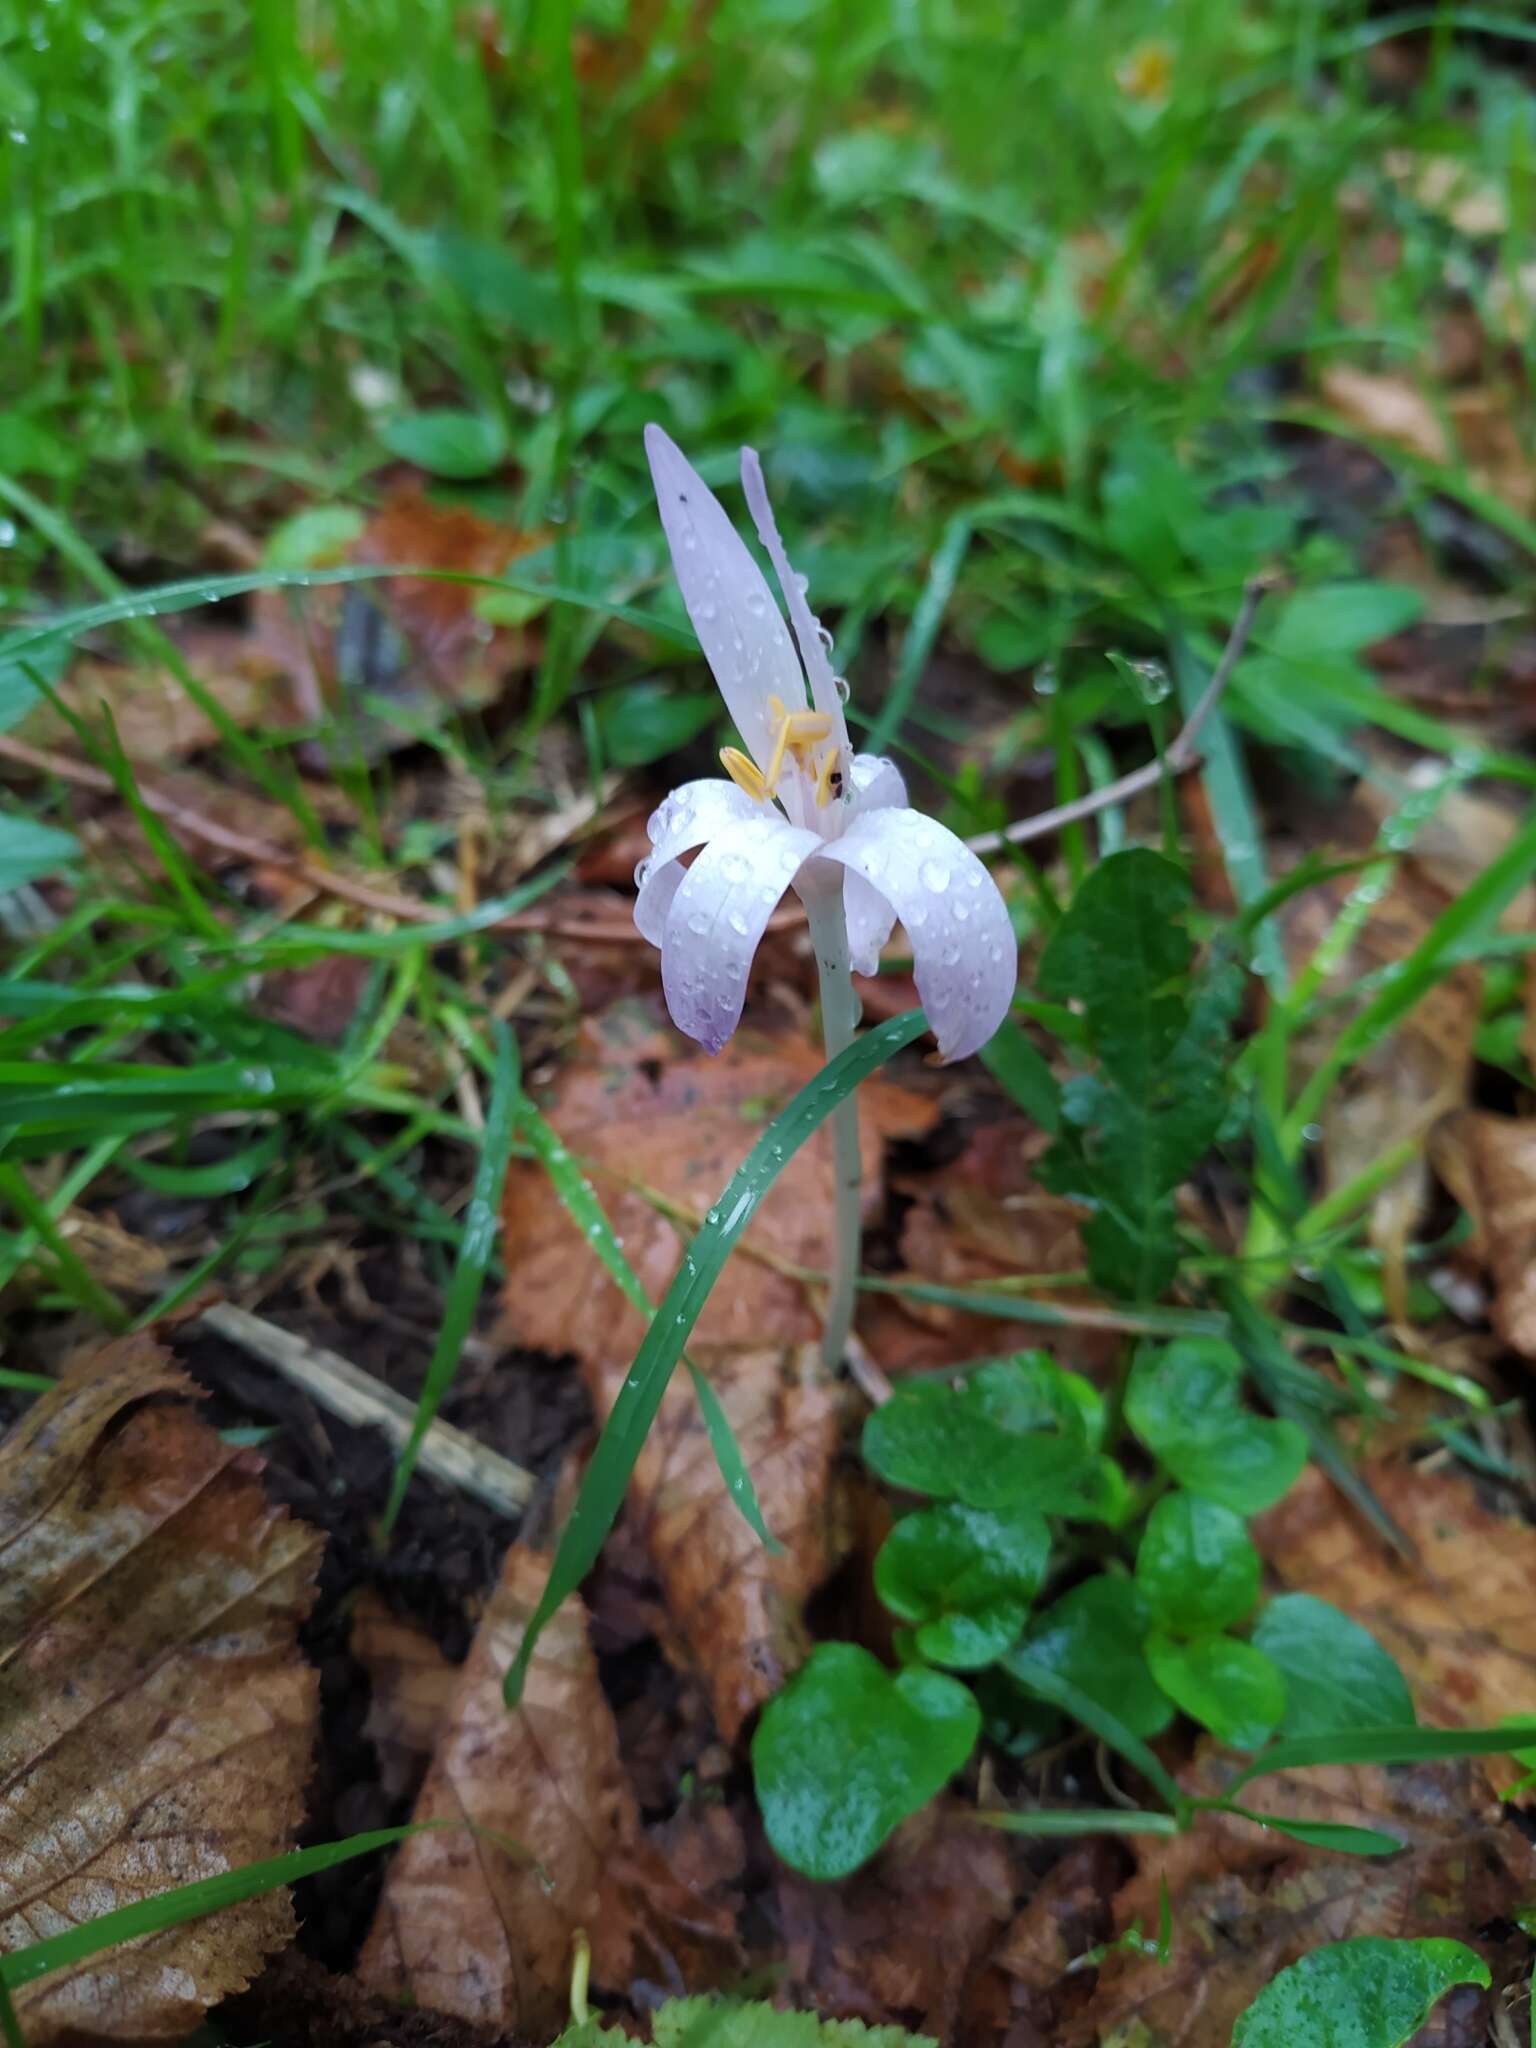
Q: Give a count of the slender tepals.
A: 6